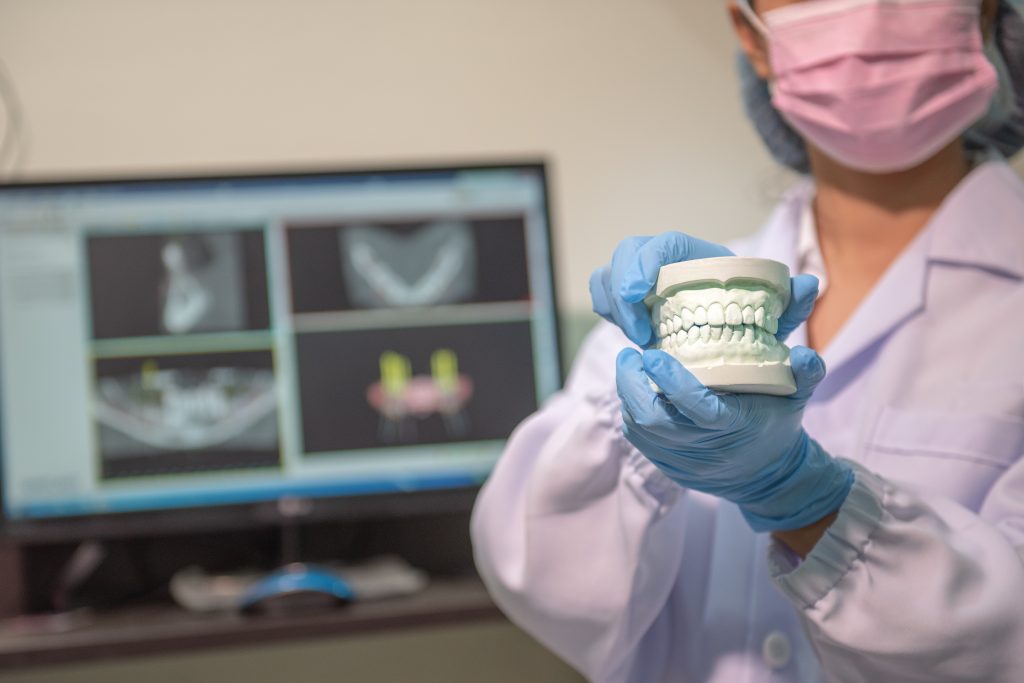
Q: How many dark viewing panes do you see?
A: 4